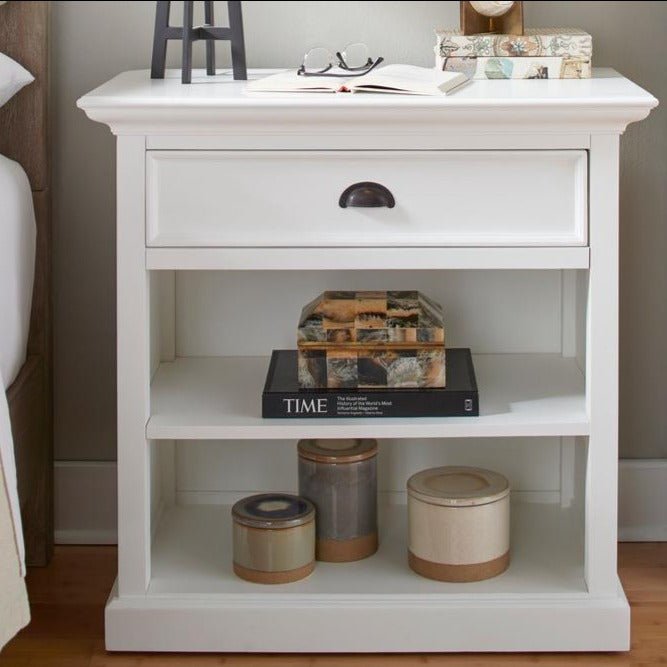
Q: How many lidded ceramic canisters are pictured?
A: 3